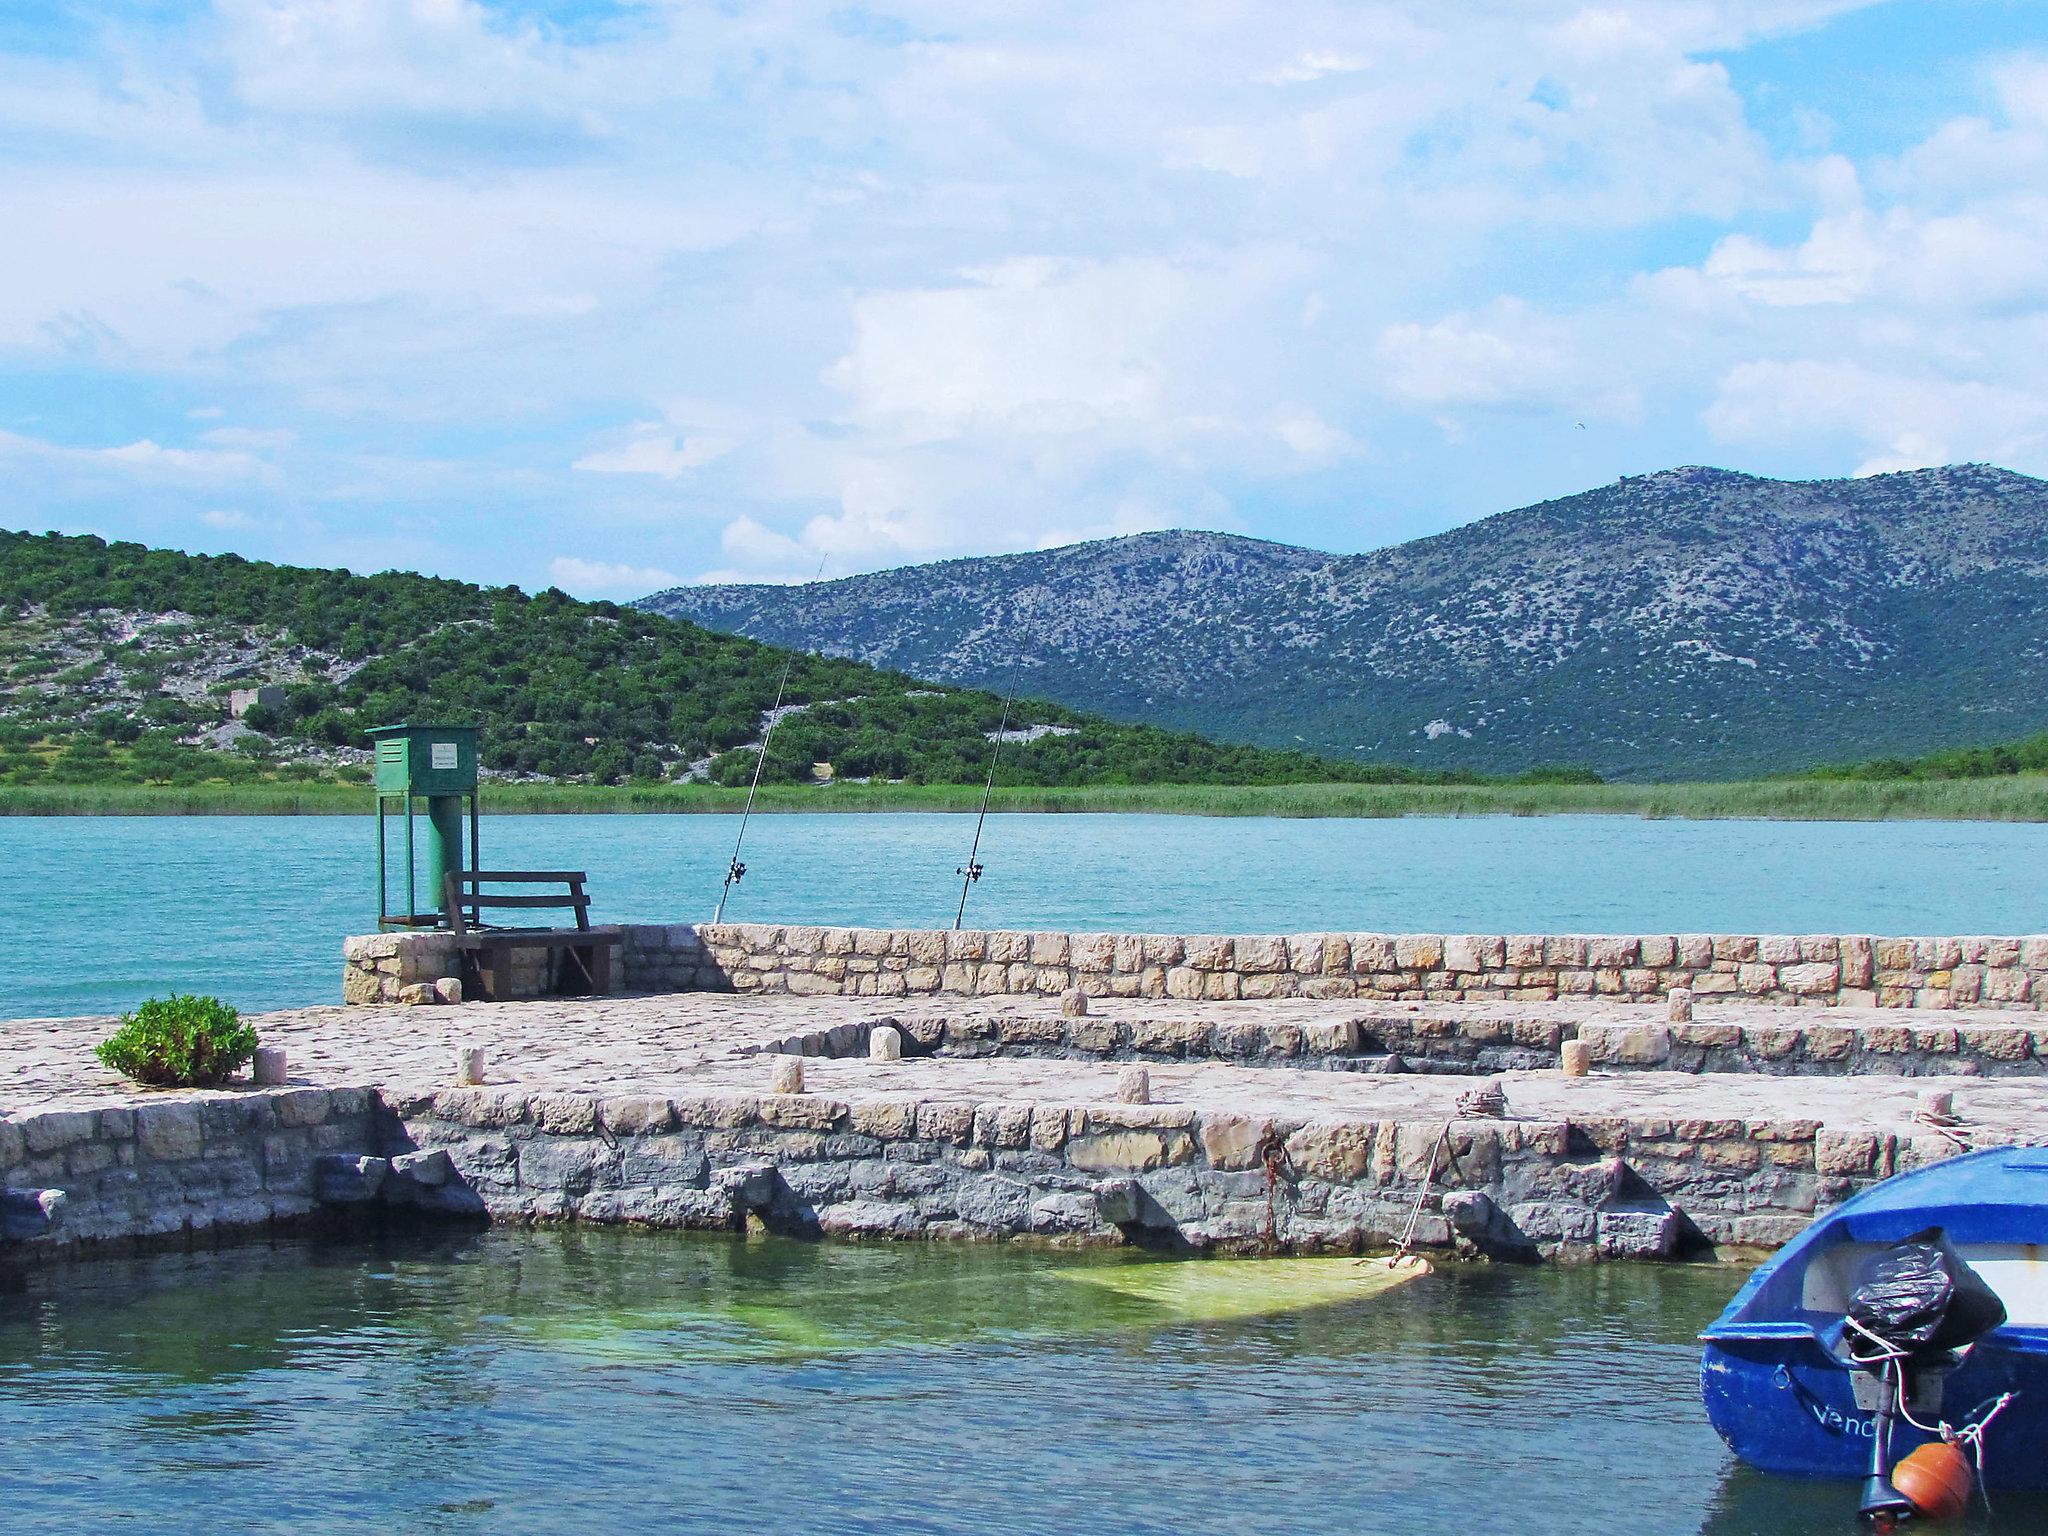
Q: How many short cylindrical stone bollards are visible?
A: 11